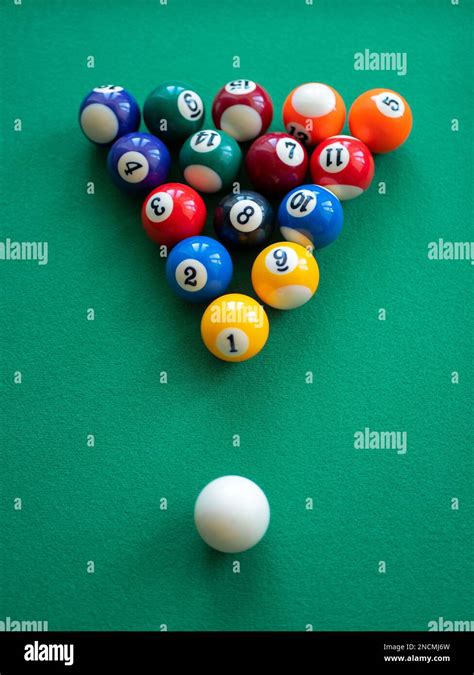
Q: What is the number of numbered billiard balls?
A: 15